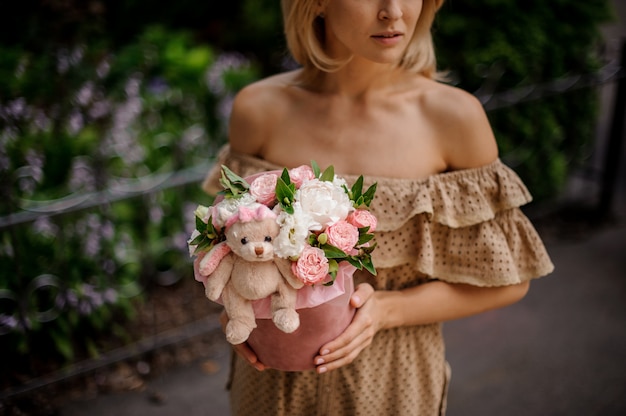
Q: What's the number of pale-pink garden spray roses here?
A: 5